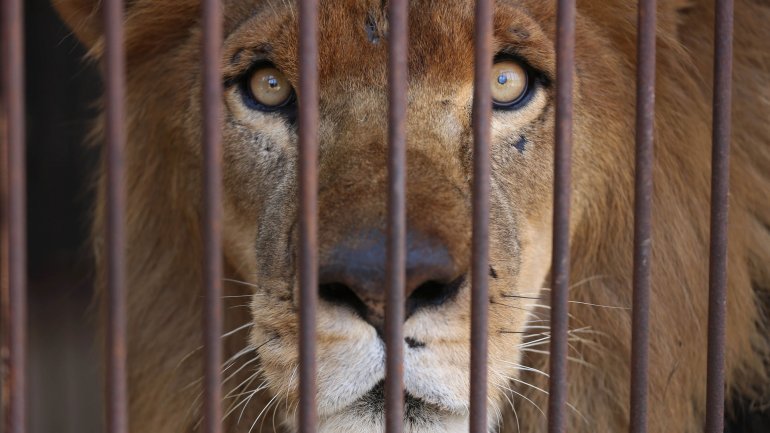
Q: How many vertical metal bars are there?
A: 9